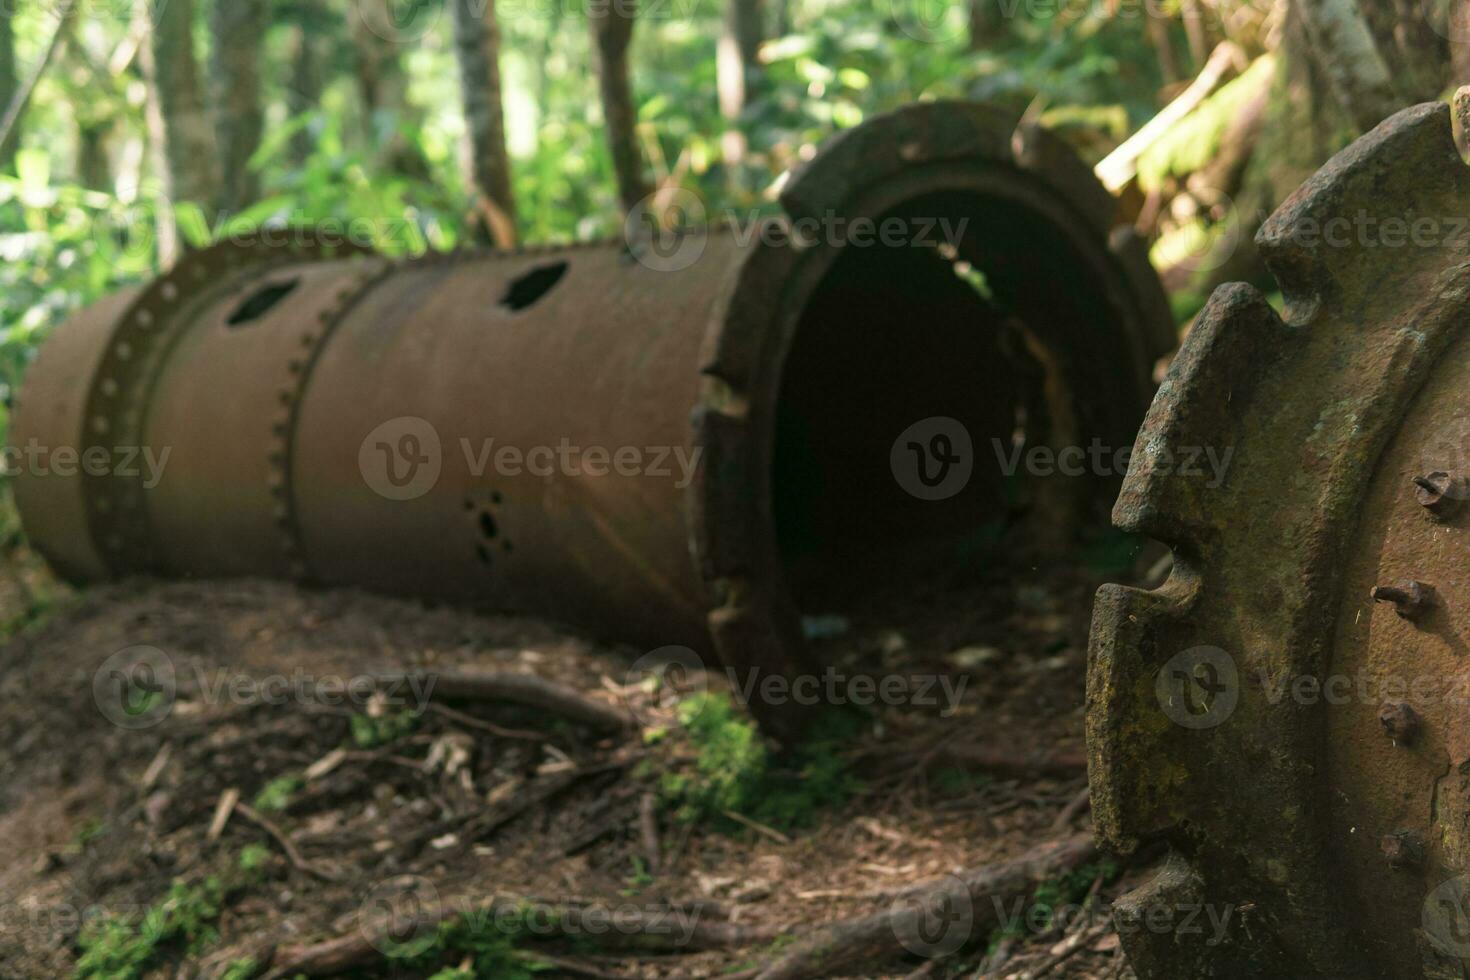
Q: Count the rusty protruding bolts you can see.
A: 4